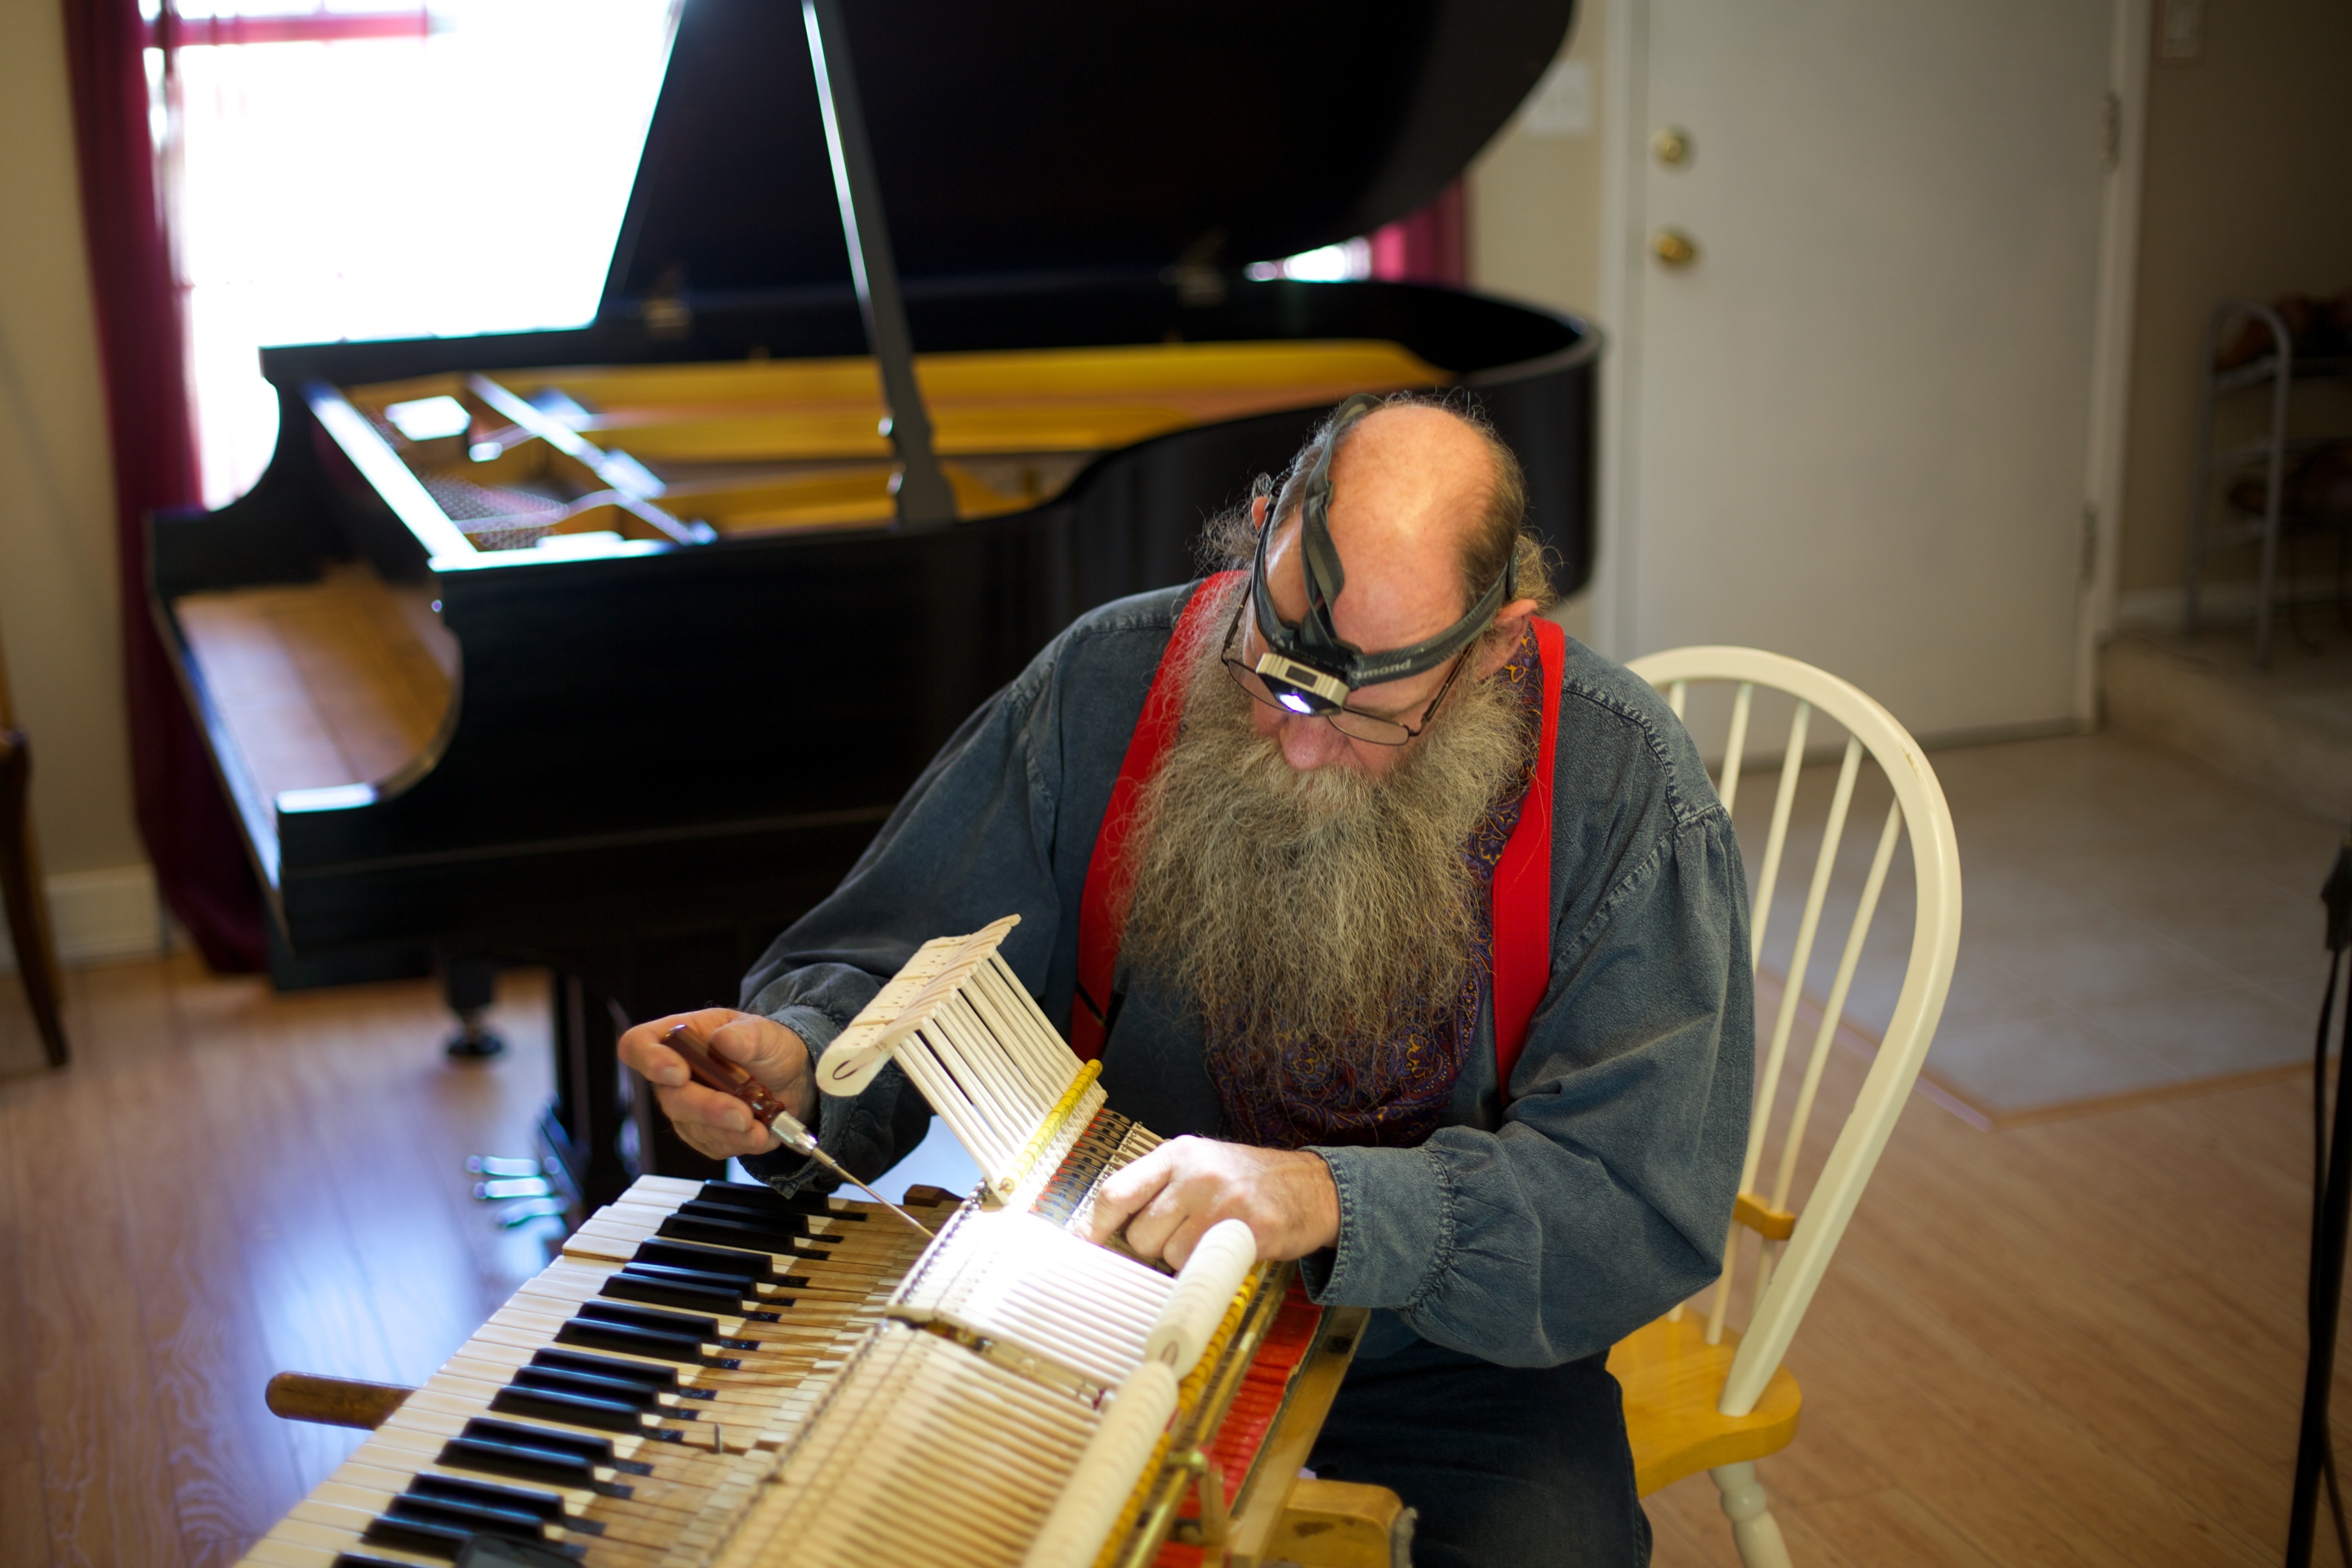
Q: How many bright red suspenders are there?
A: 2